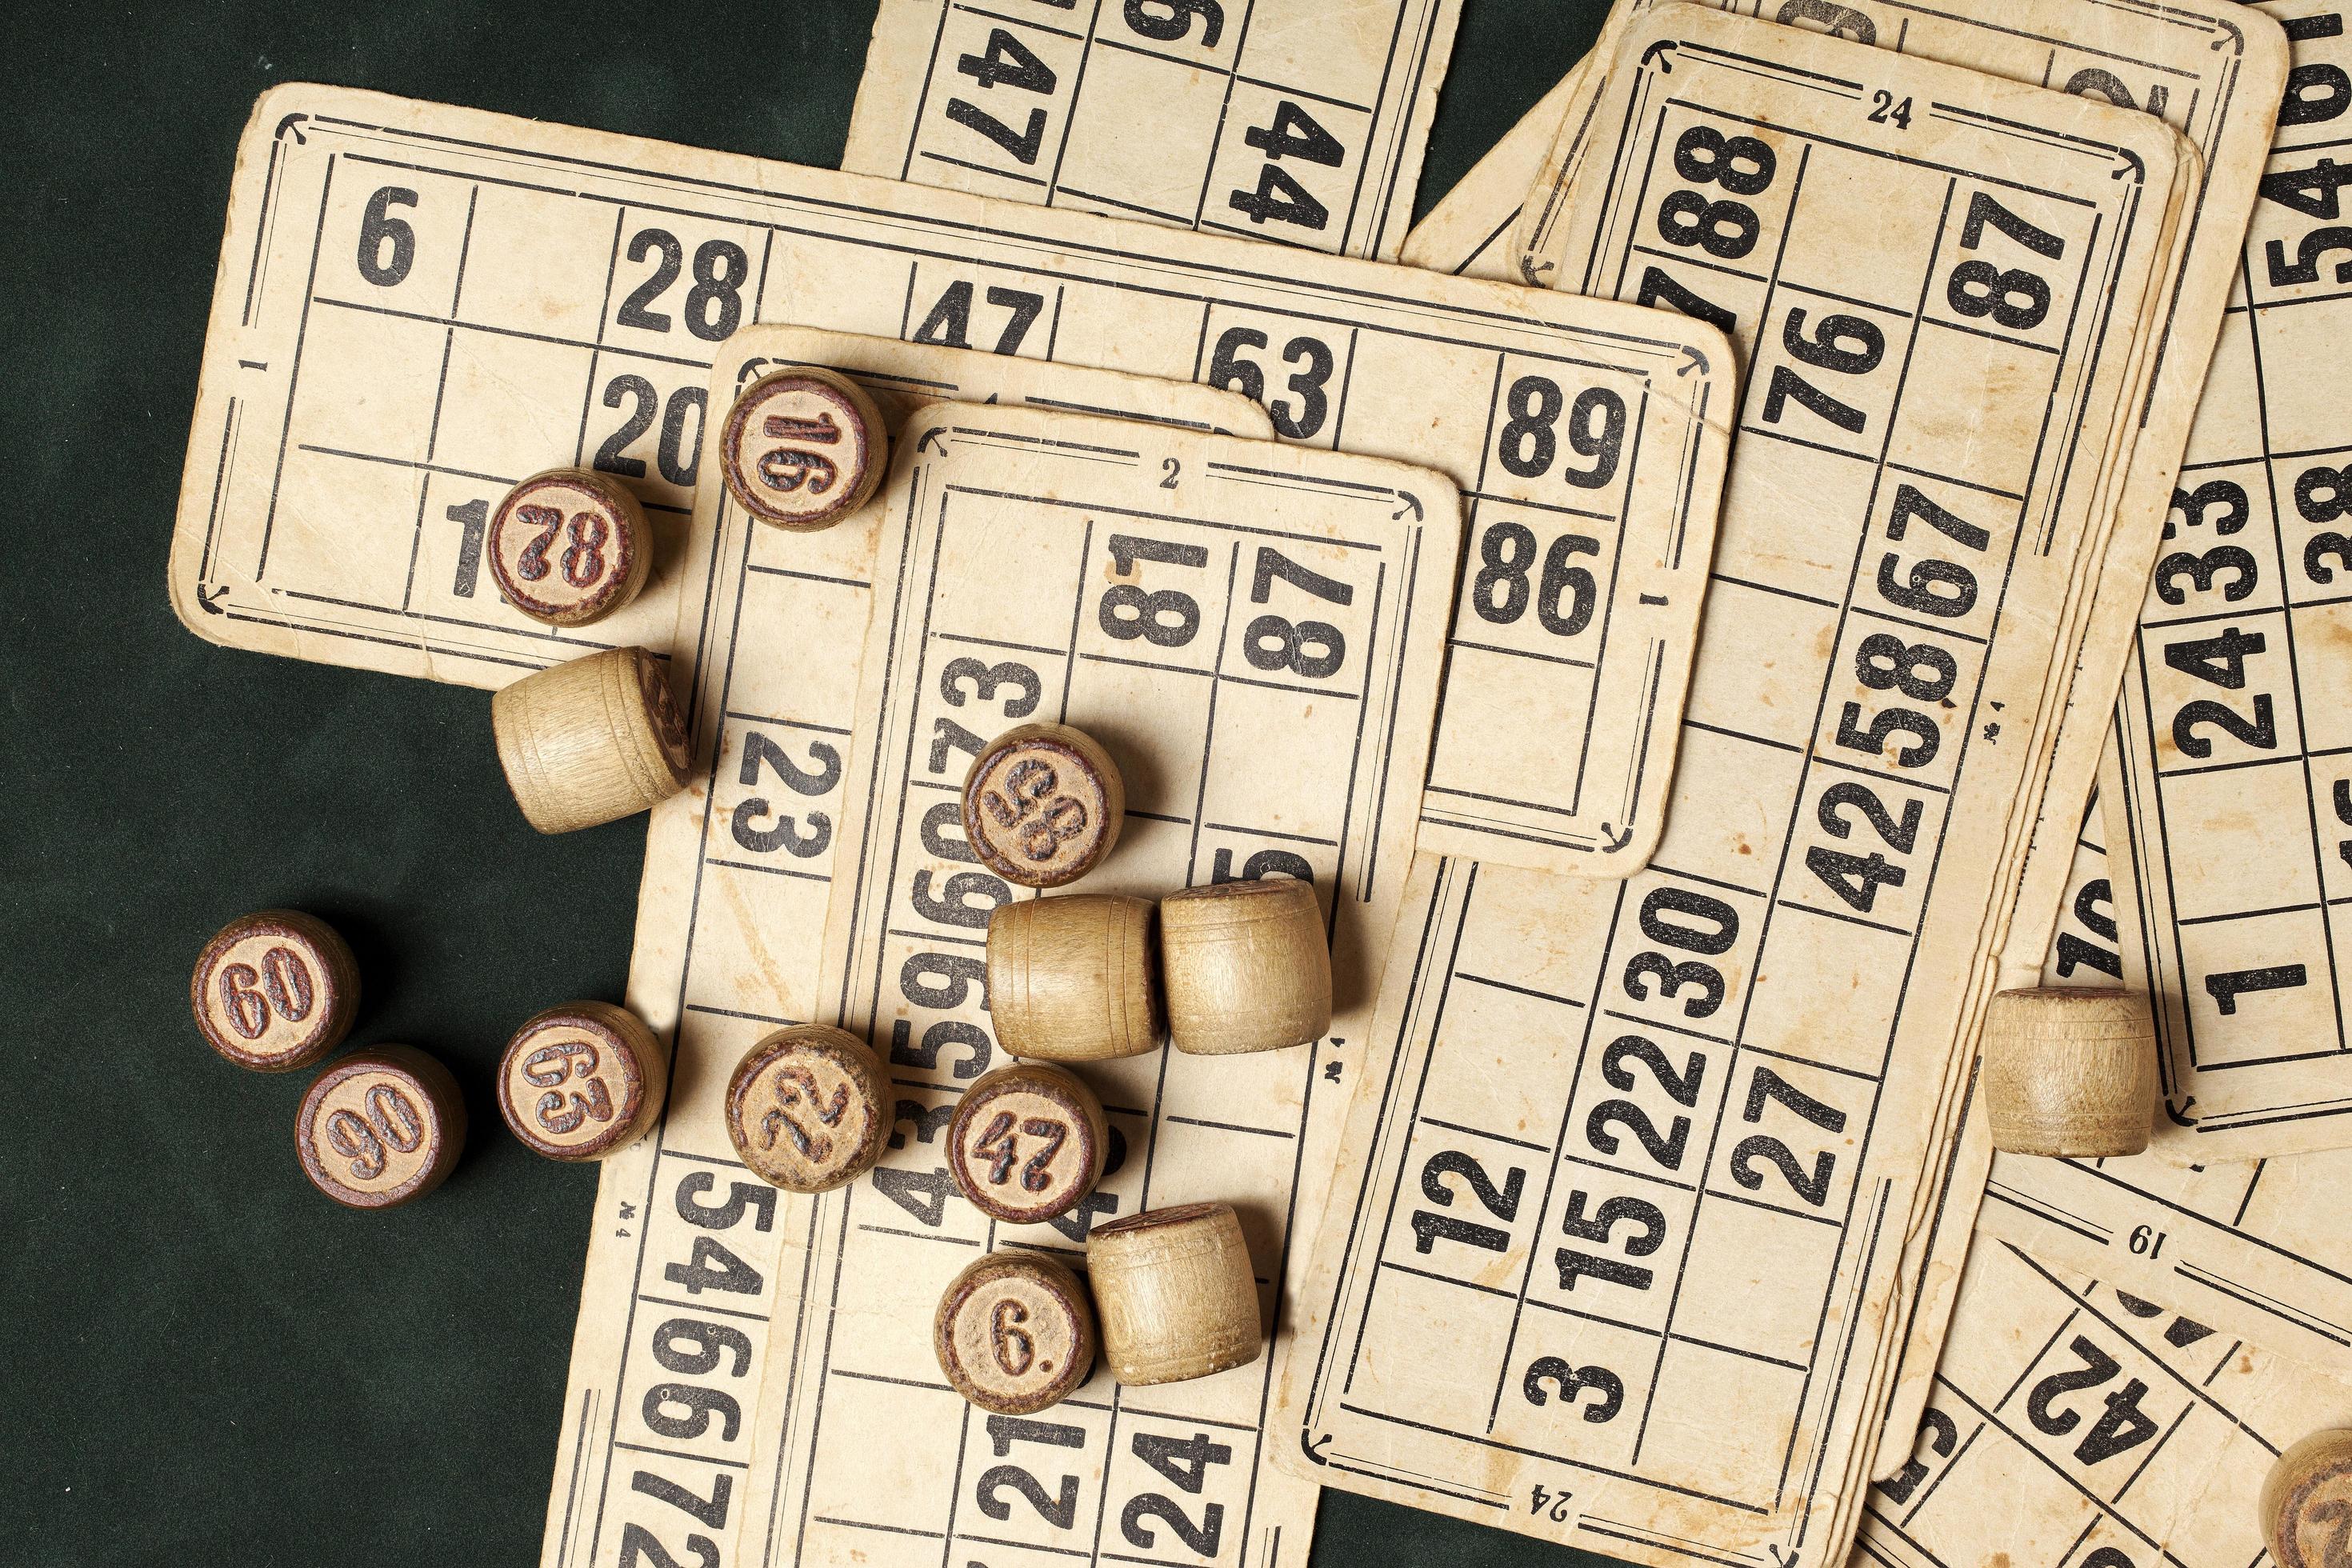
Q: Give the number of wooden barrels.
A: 15